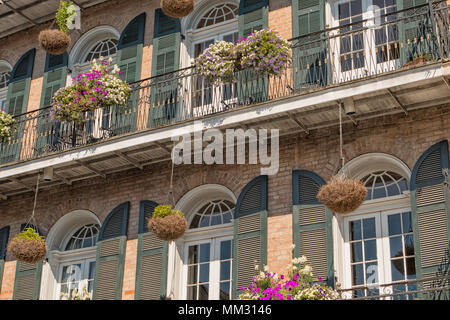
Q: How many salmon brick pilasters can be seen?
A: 6